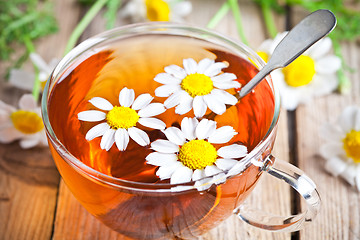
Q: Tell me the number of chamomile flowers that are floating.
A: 3